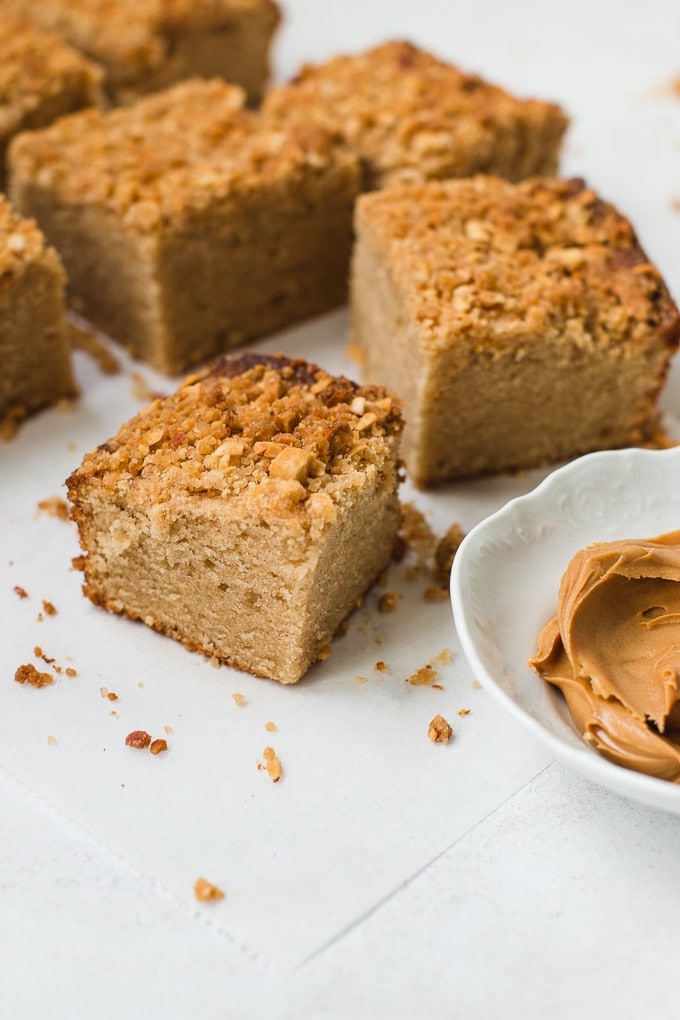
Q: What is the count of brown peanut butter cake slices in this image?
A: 7